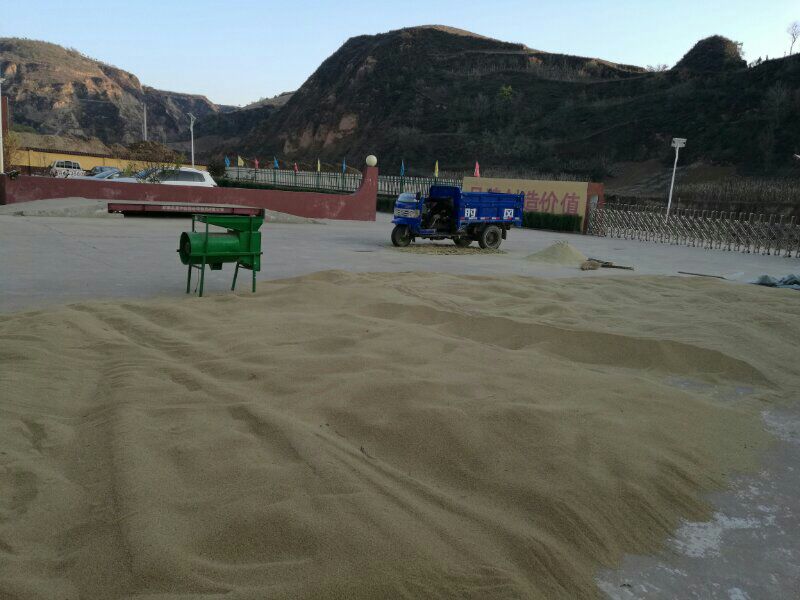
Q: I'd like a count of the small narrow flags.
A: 10